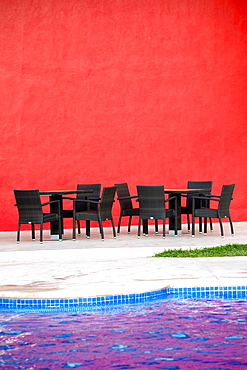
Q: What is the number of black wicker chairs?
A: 7